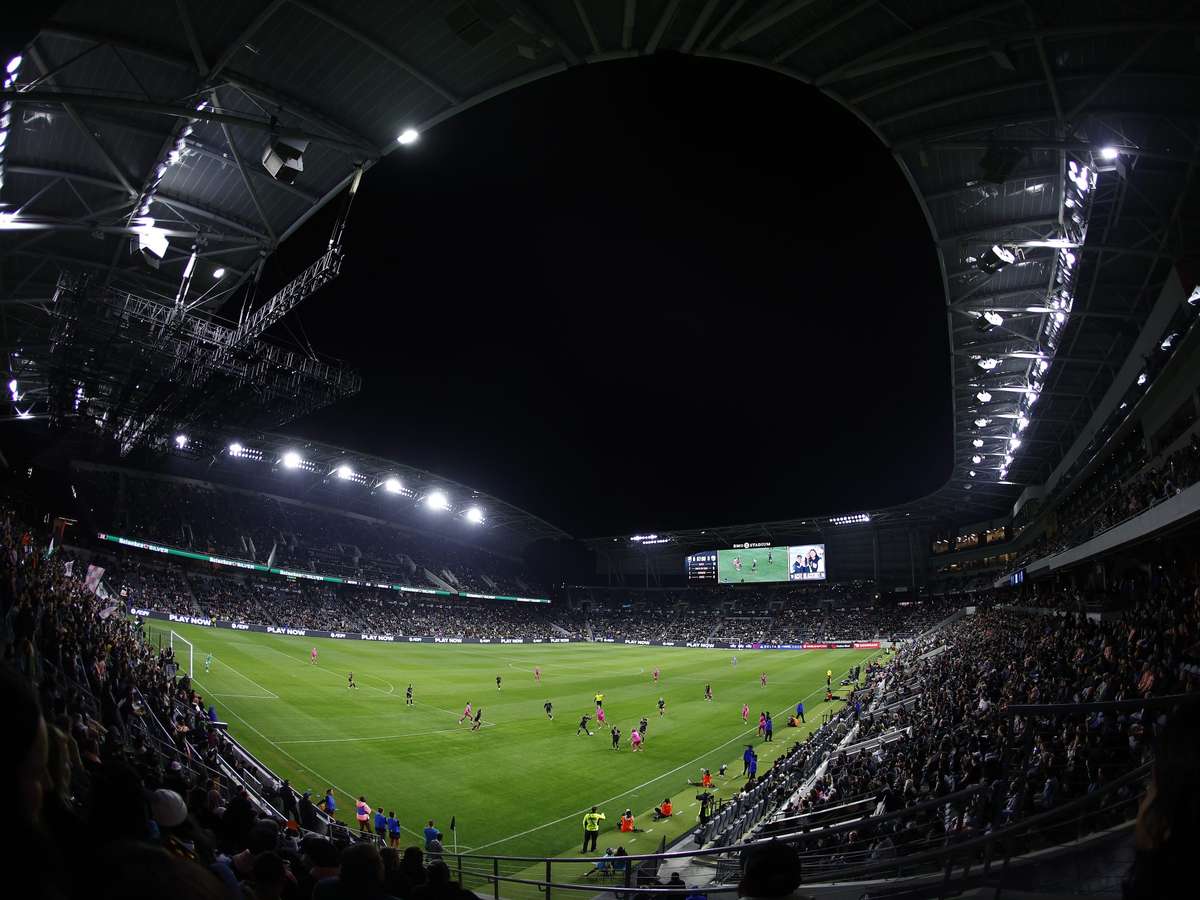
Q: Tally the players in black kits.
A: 10